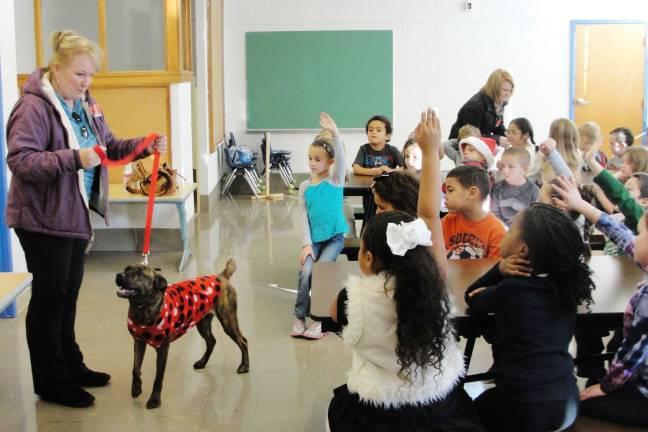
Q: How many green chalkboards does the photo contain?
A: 1